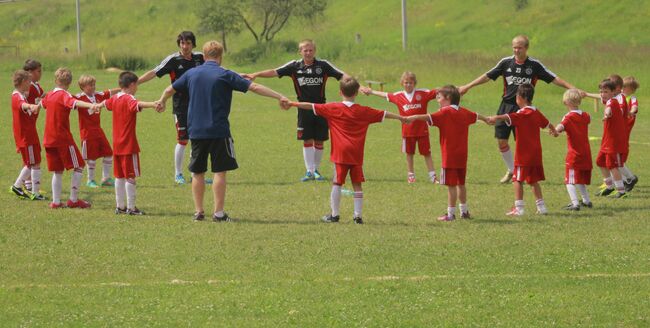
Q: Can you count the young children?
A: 13